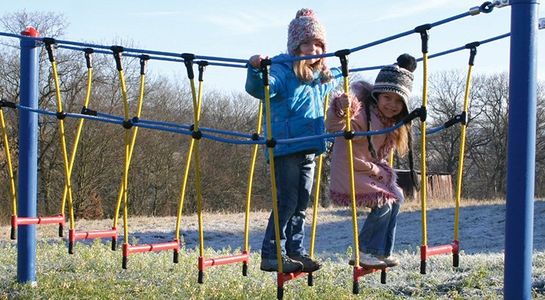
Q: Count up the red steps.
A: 7